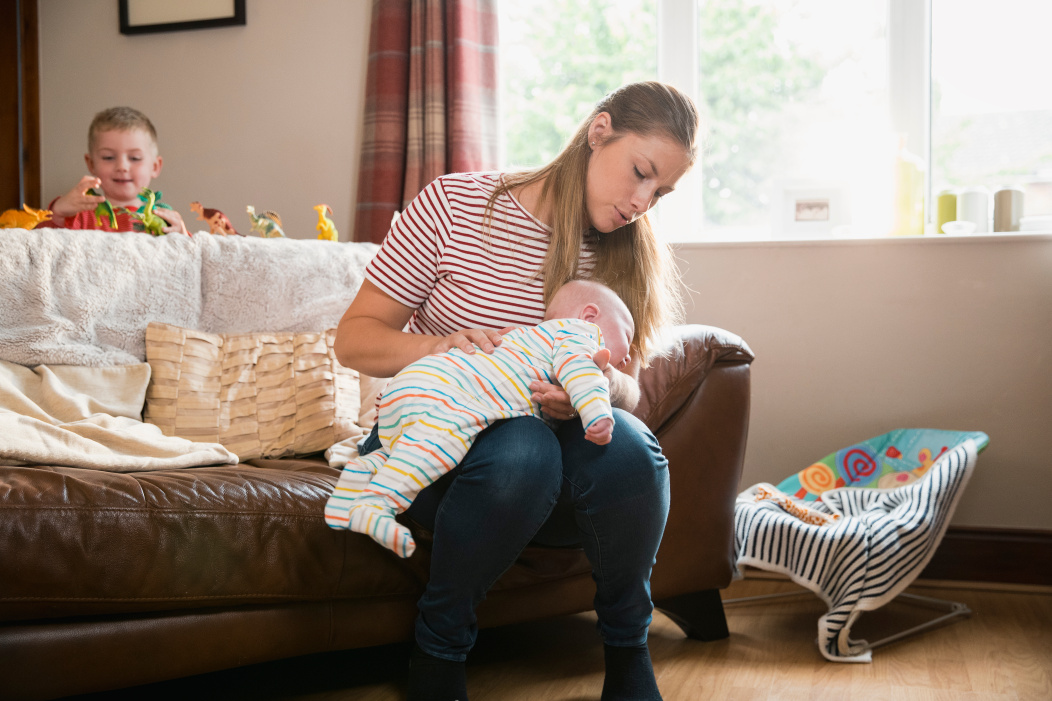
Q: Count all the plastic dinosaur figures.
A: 6